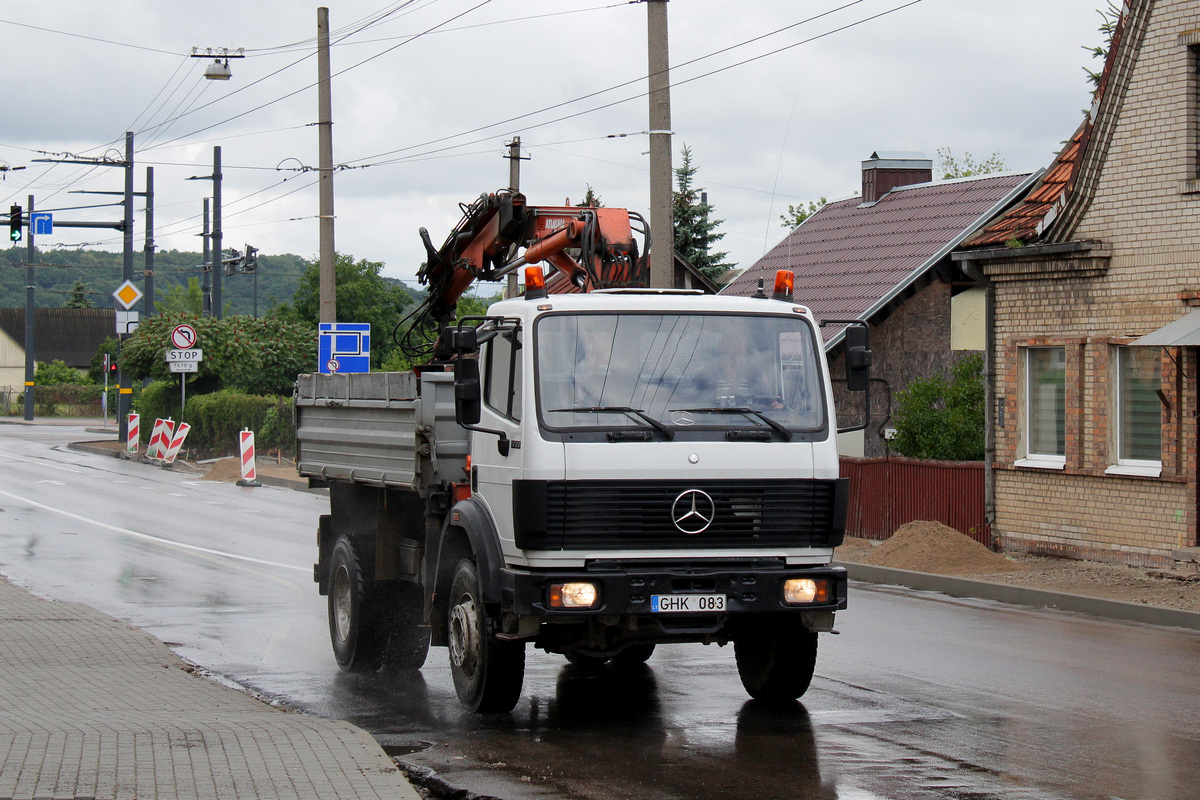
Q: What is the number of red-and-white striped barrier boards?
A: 5